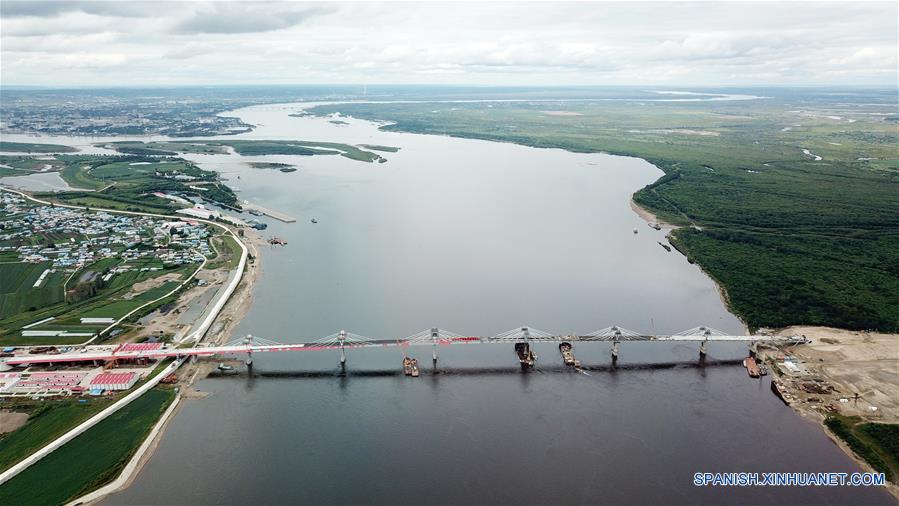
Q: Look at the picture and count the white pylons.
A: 6